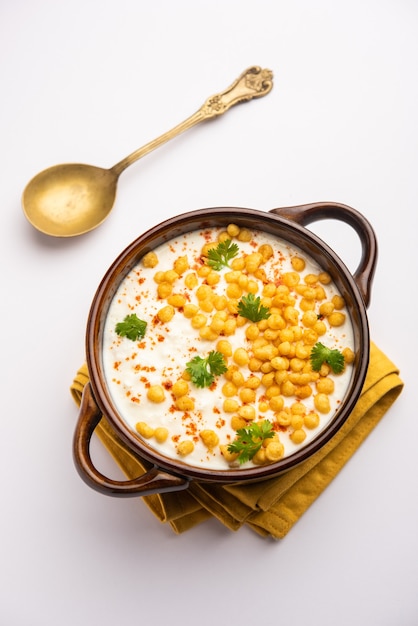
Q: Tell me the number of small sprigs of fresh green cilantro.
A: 6